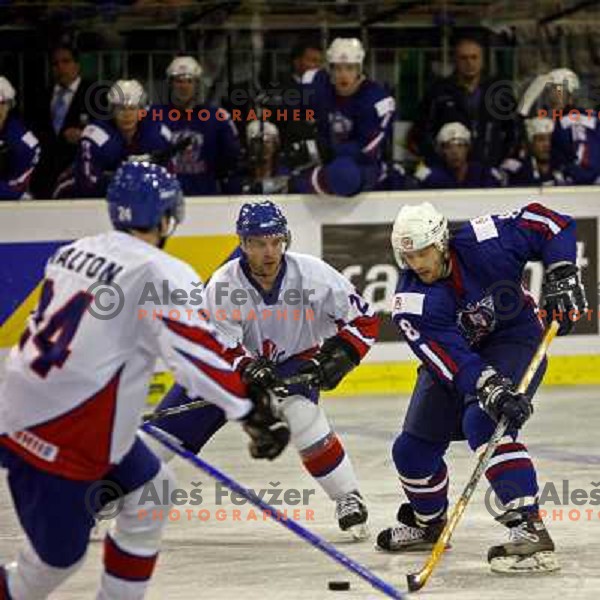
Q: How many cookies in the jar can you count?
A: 0